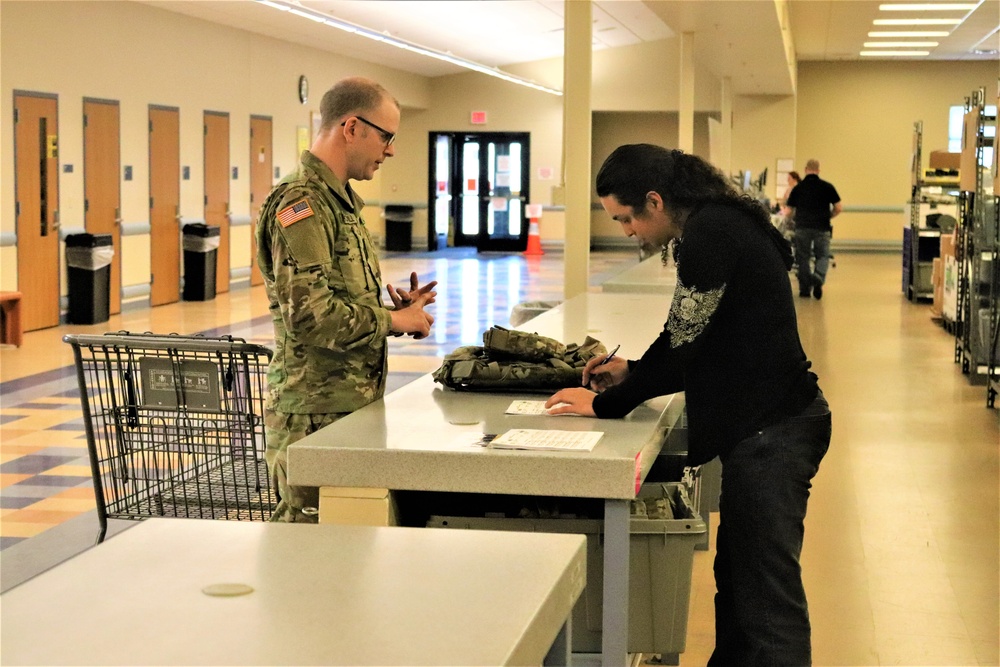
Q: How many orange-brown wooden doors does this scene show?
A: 5